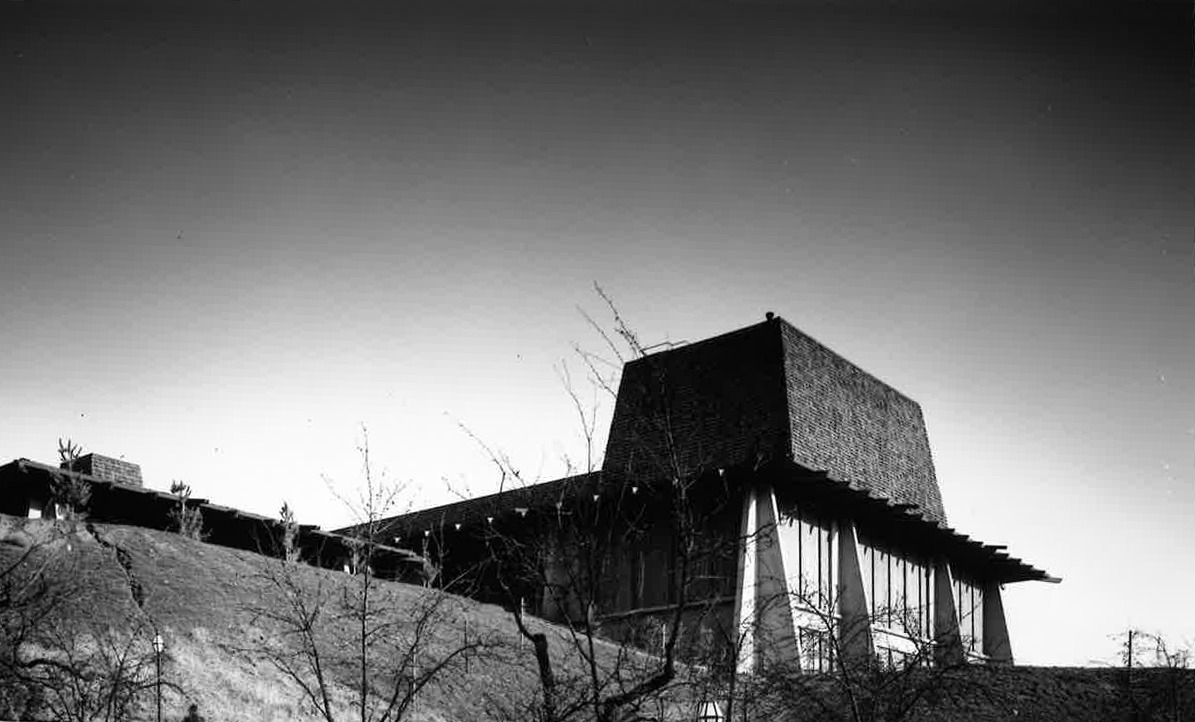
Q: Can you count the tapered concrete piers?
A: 4